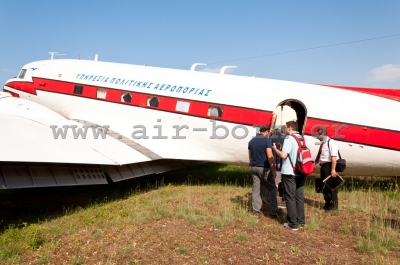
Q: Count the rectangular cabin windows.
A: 6